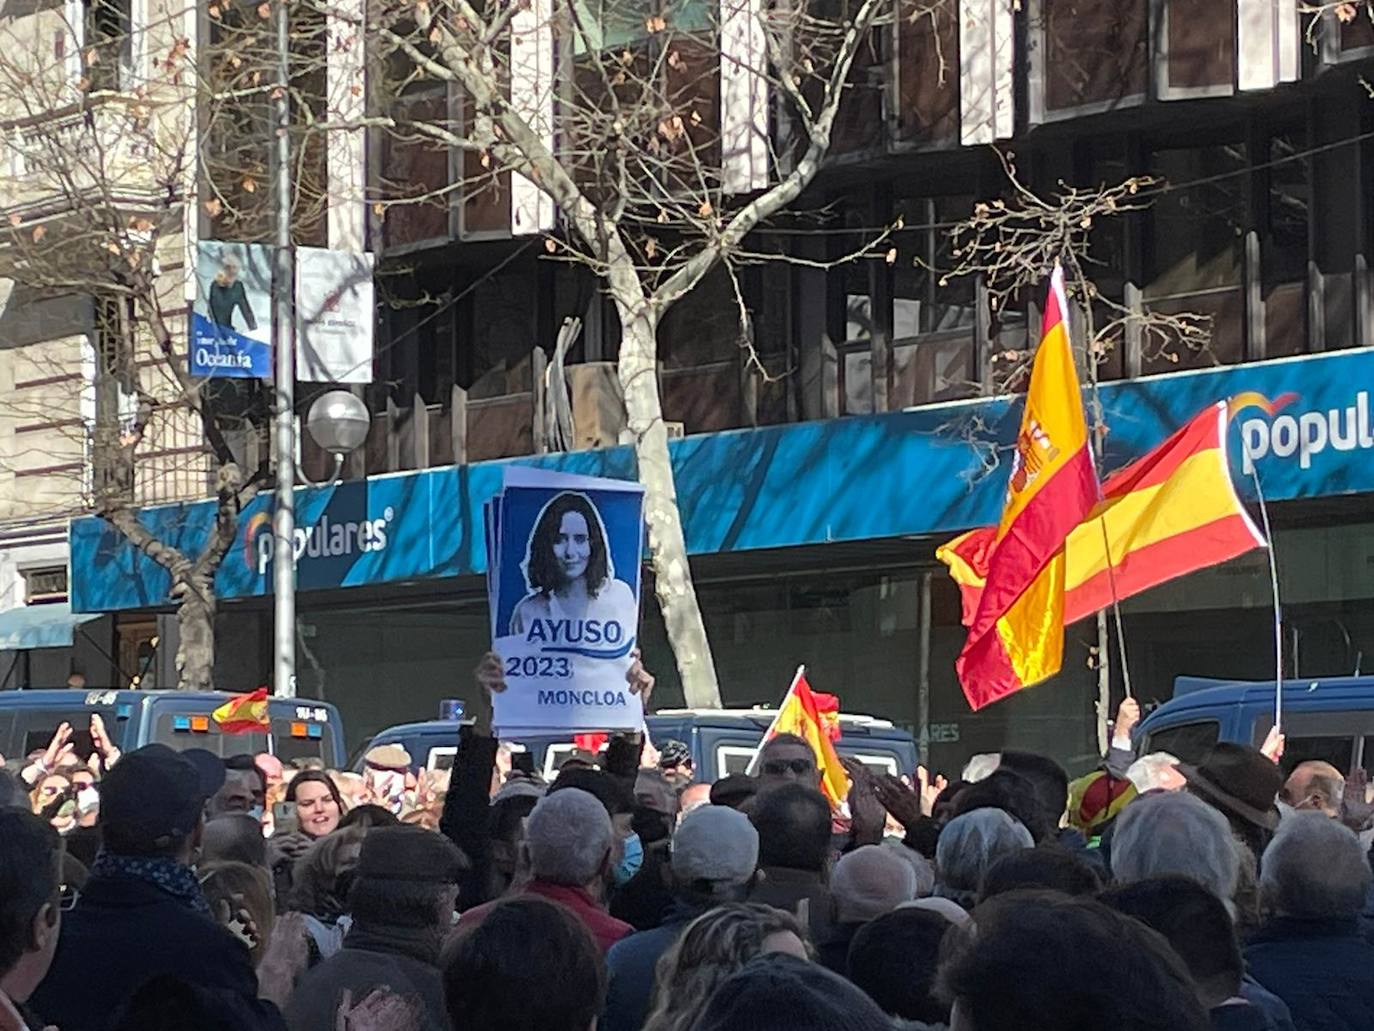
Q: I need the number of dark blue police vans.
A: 3